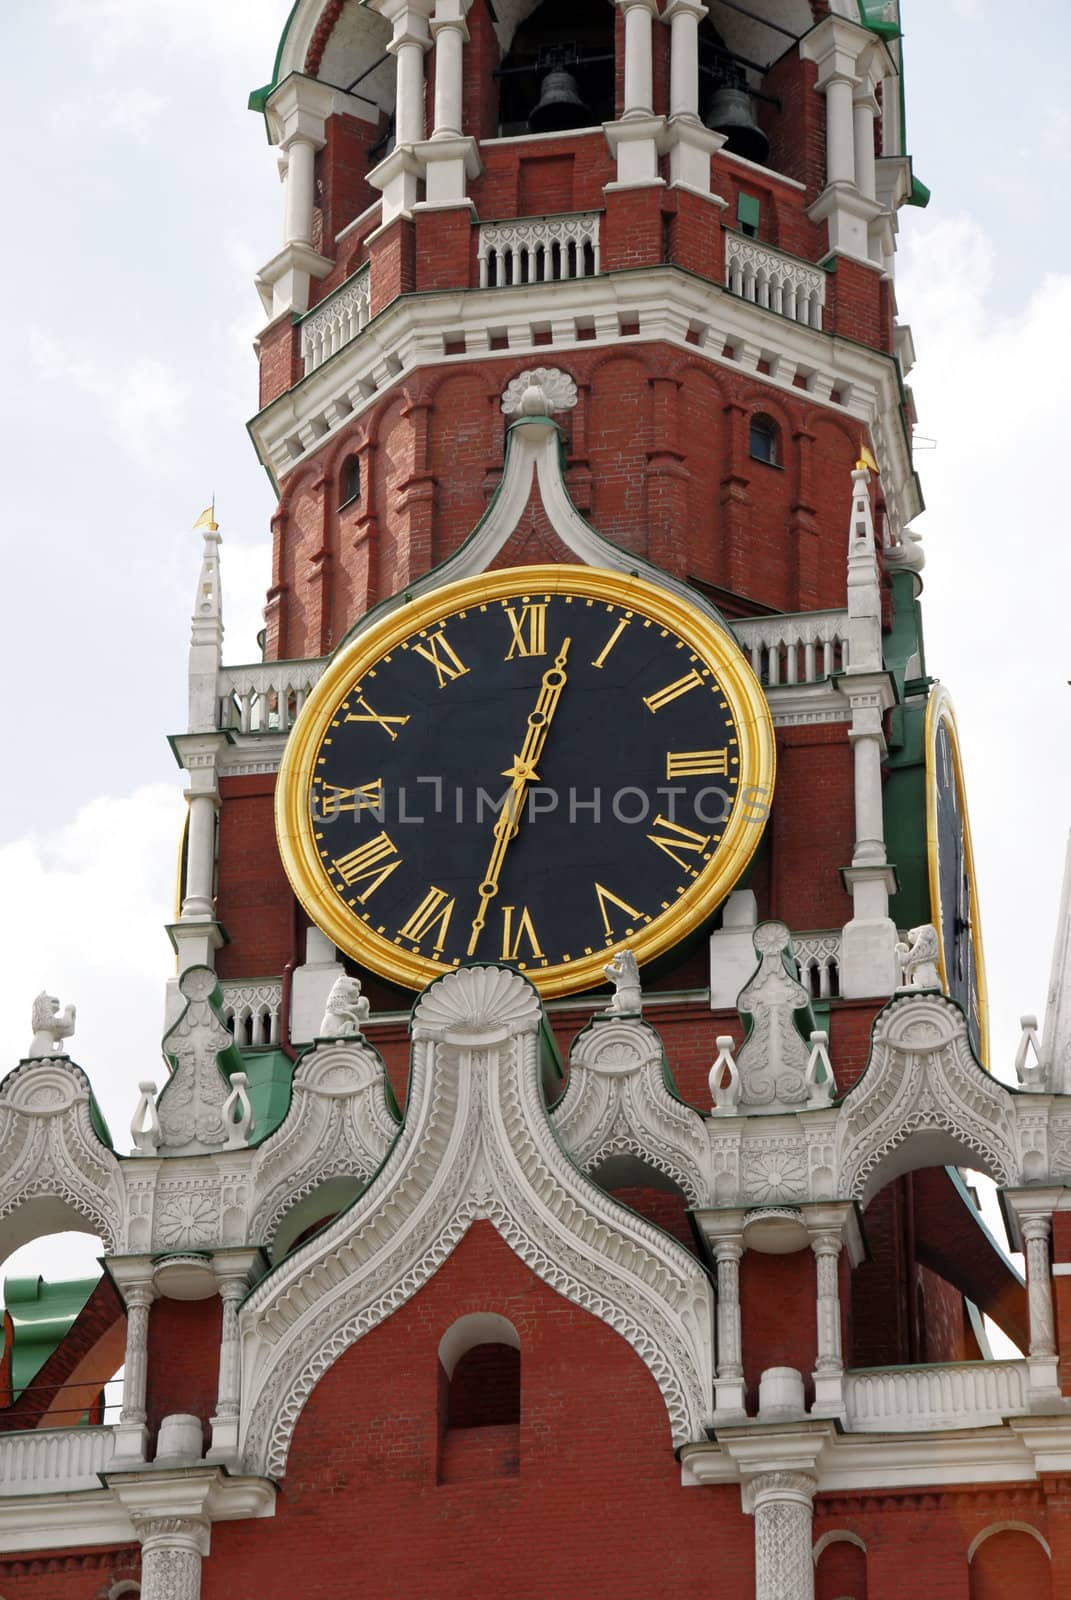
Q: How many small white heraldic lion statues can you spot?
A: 4